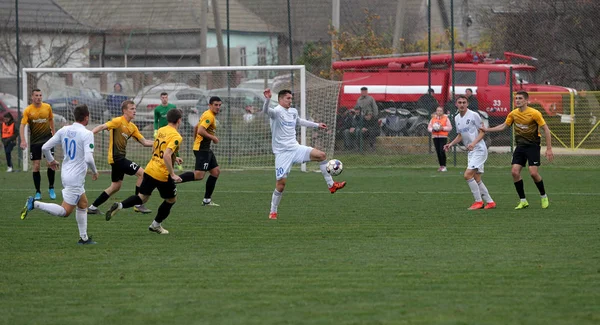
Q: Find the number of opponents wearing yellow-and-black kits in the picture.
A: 5